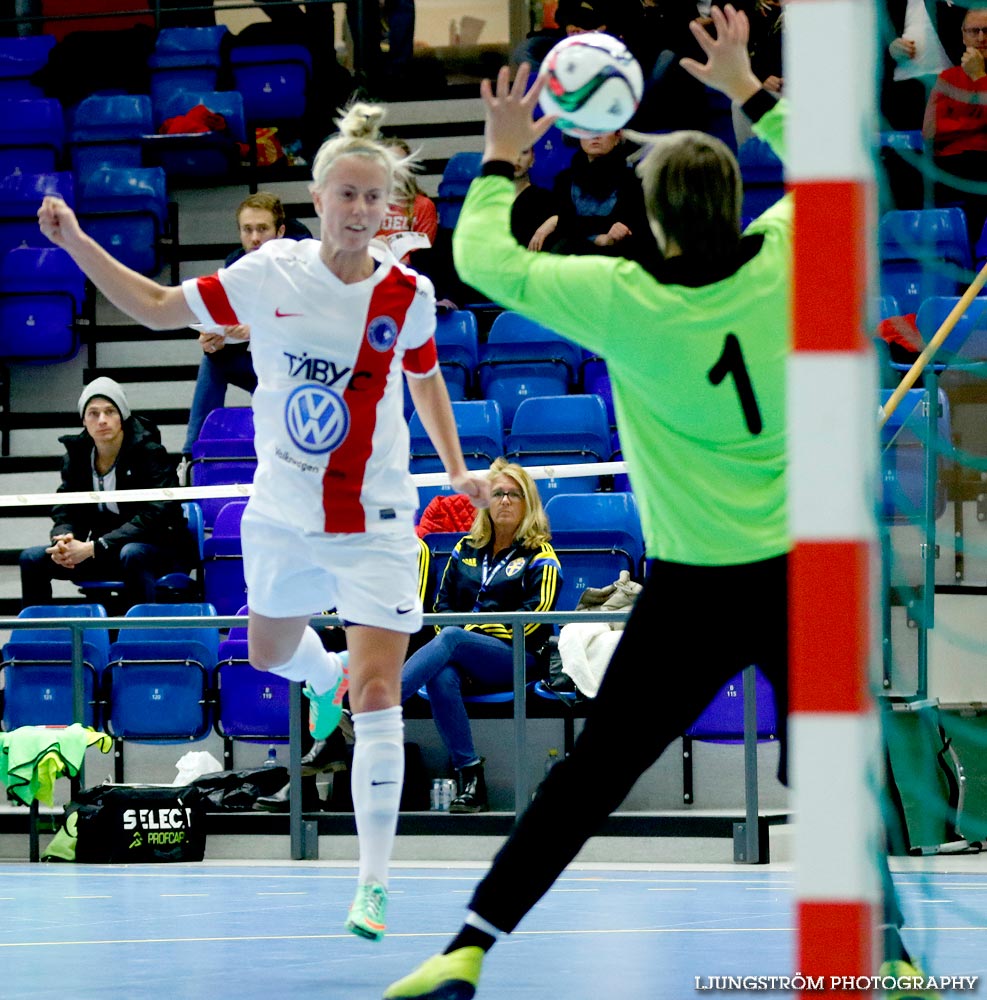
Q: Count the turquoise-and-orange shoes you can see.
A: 2